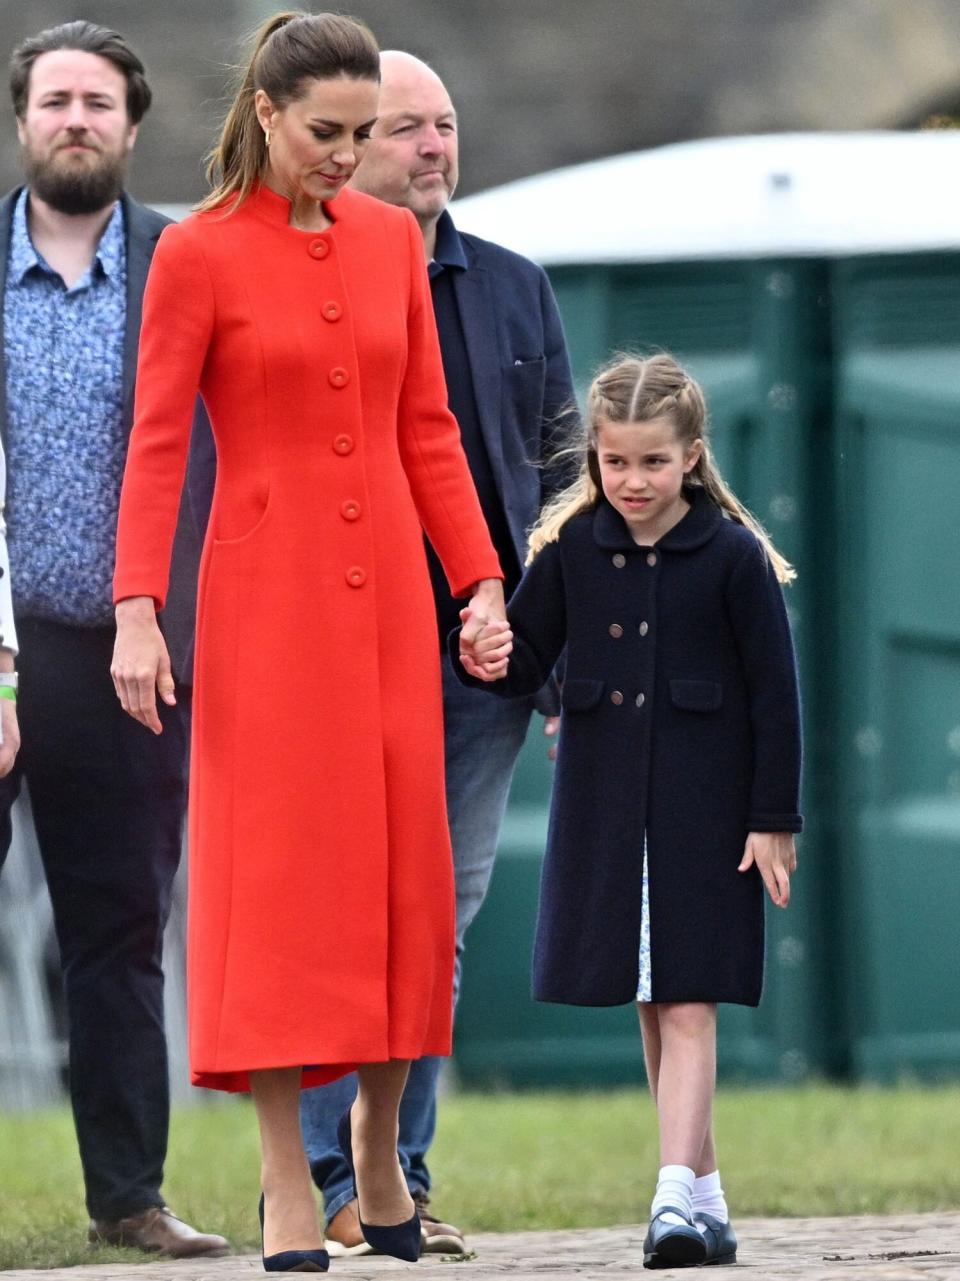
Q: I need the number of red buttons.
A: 6